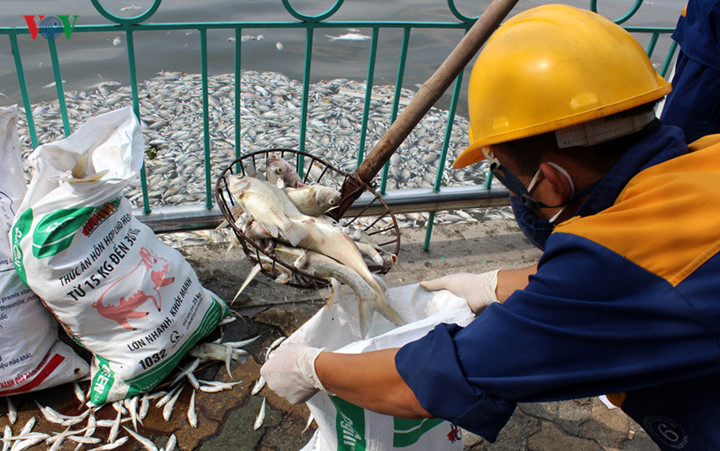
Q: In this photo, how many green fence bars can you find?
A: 12